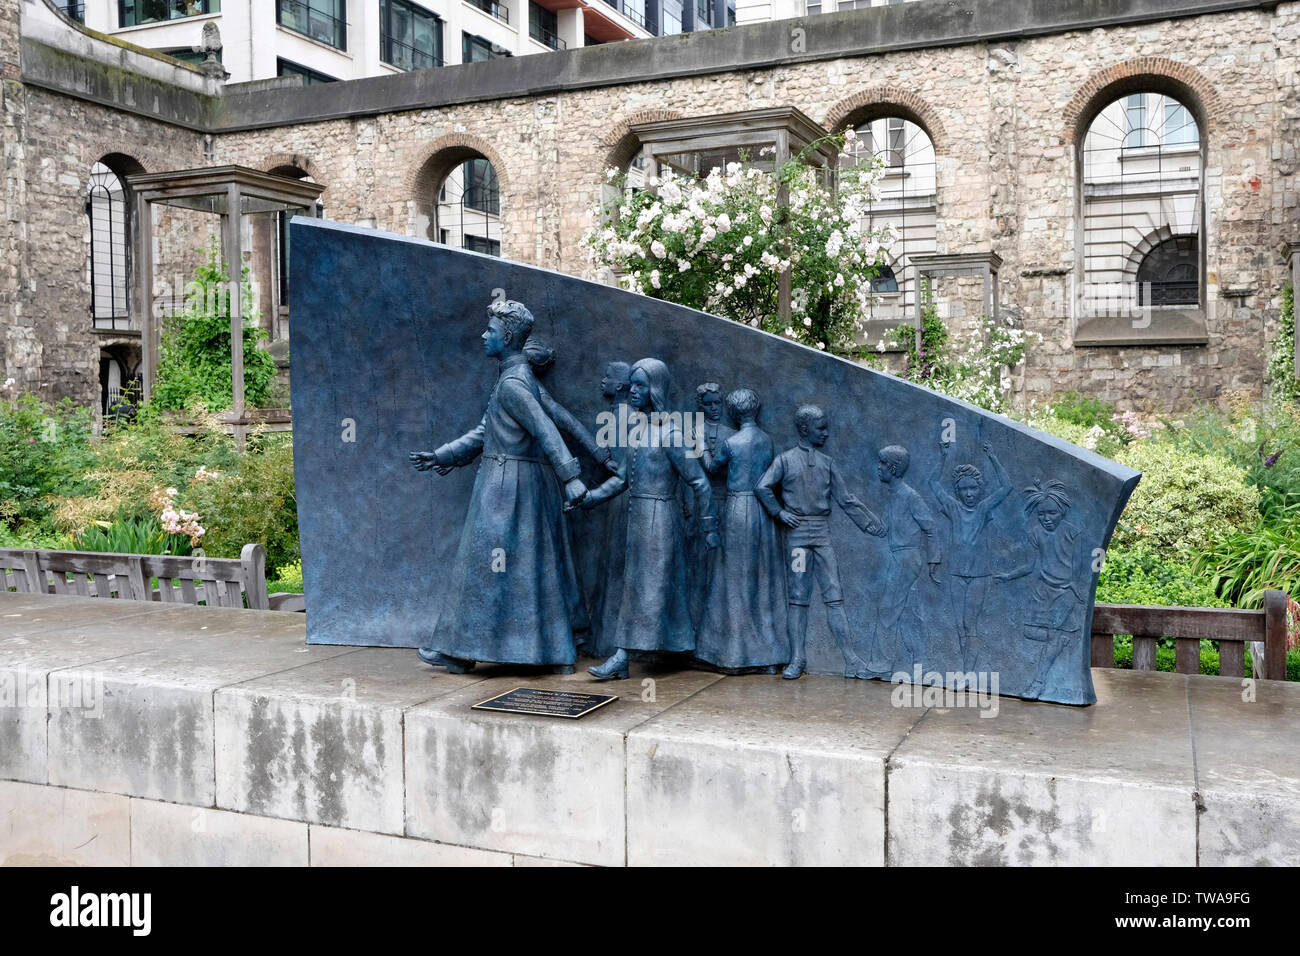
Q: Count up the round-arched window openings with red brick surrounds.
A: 6